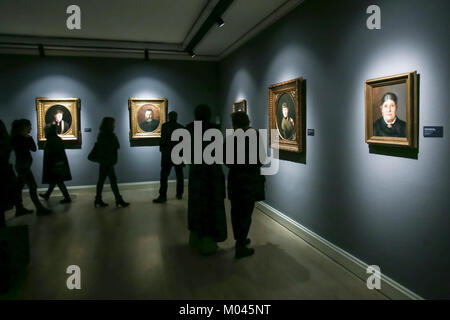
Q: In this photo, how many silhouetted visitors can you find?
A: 7